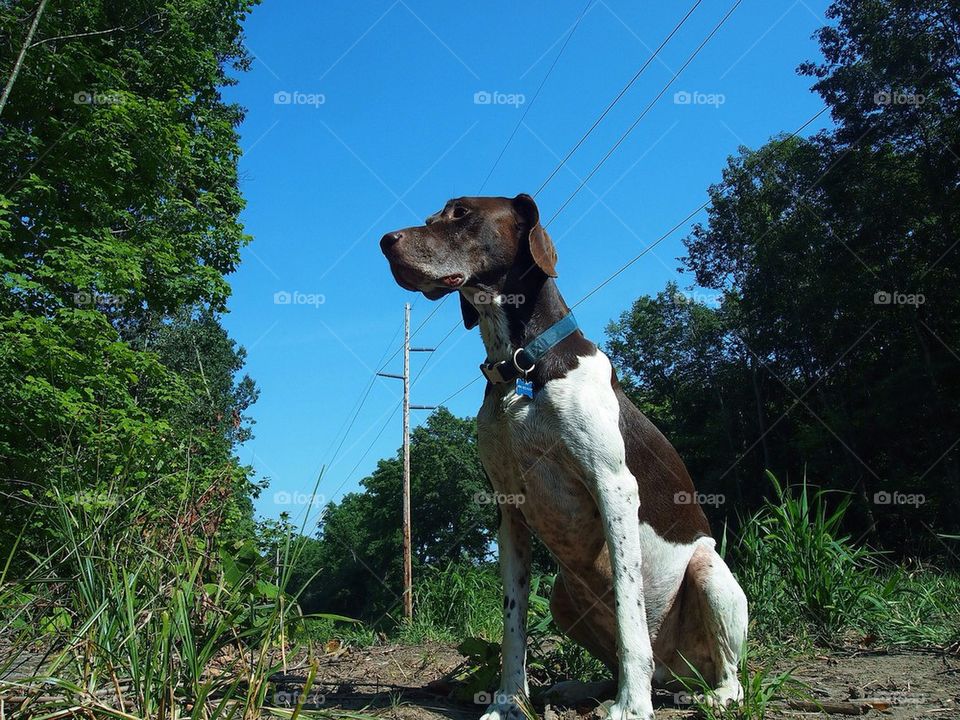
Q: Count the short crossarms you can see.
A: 3